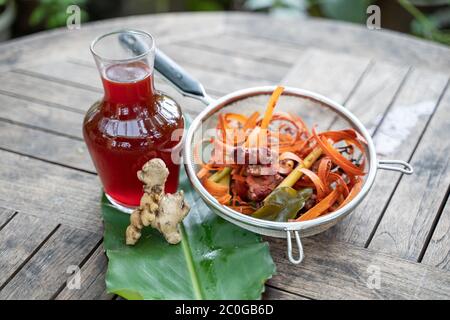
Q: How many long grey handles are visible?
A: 1